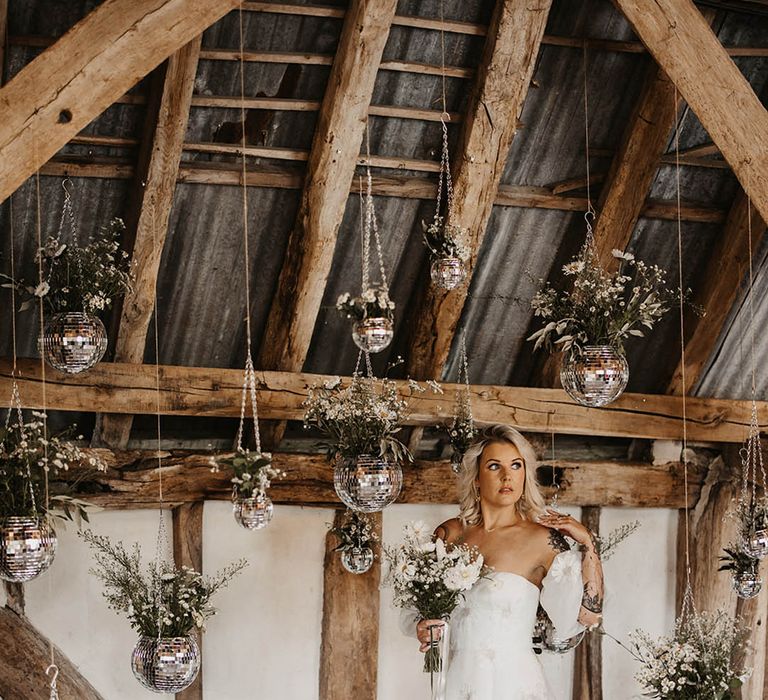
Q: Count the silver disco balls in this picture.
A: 13